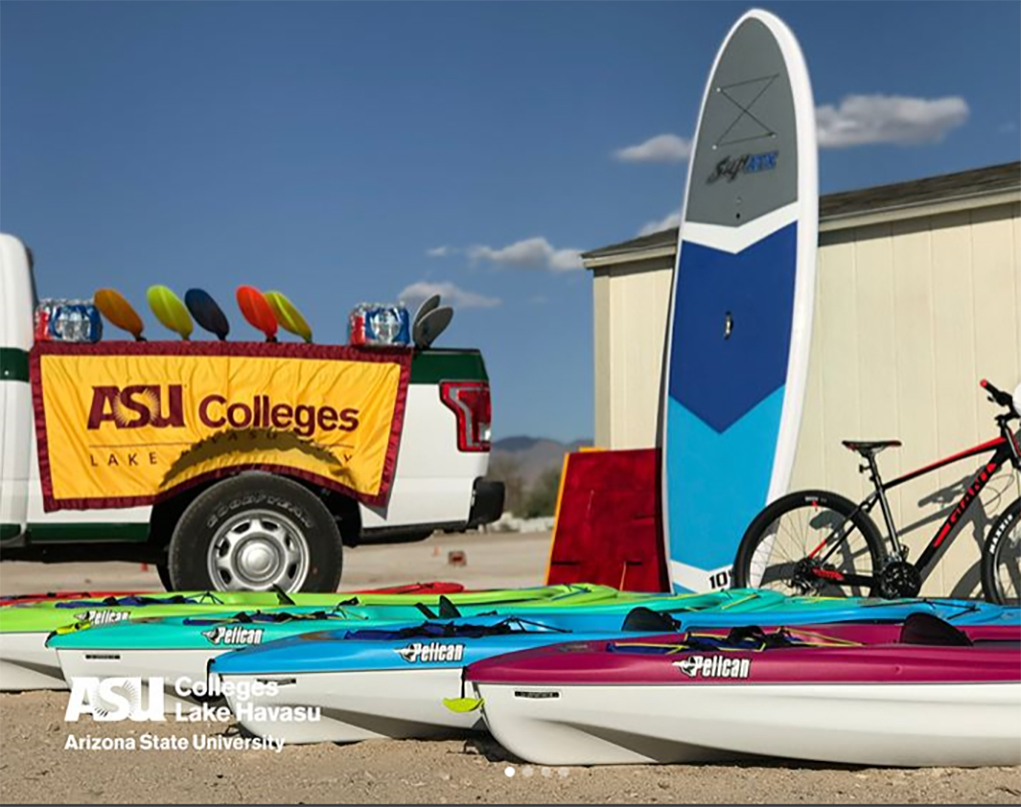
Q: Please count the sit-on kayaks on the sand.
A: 5